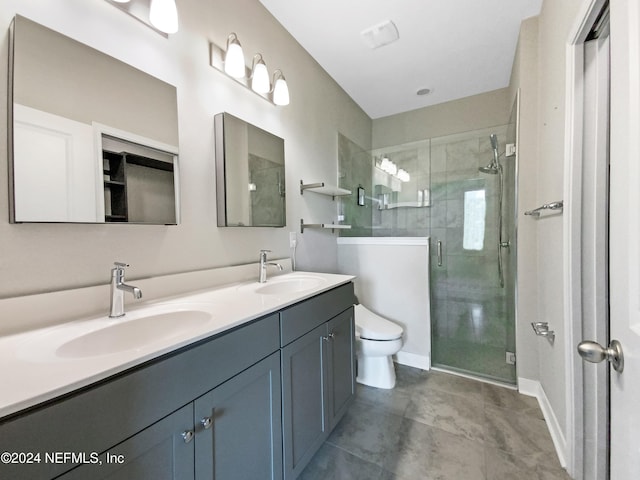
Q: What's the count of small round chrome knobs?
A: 4